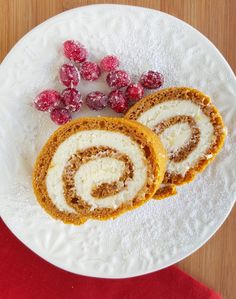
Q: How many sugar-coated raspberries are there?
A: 12